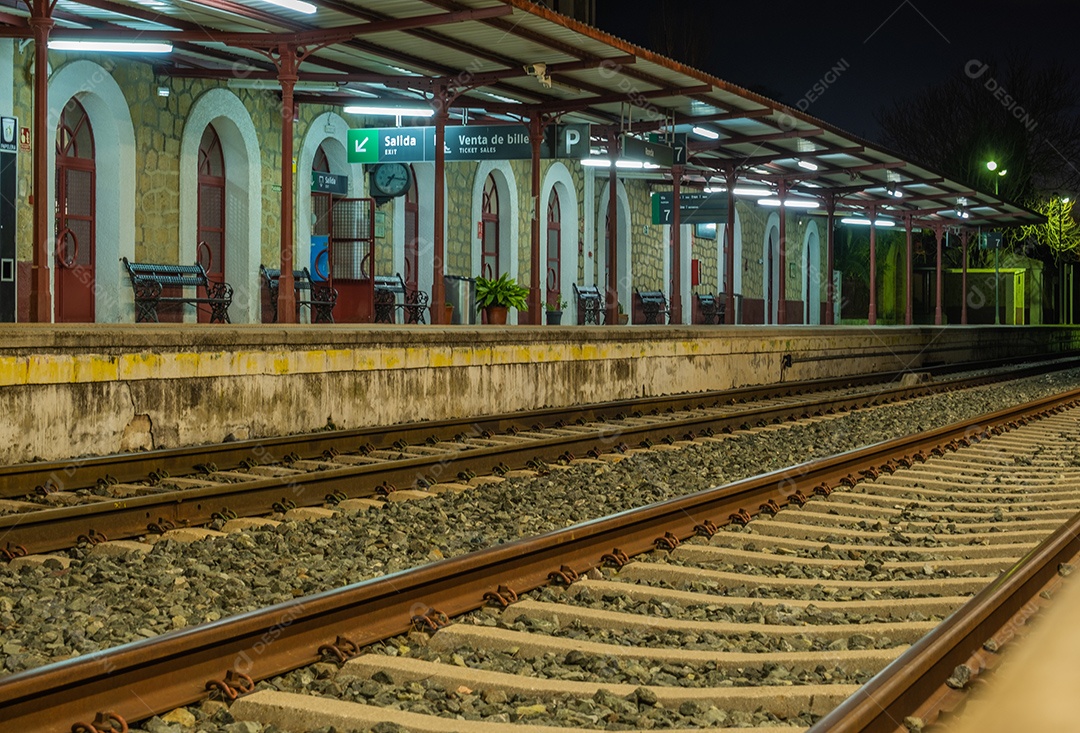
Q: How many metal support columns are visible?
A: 13